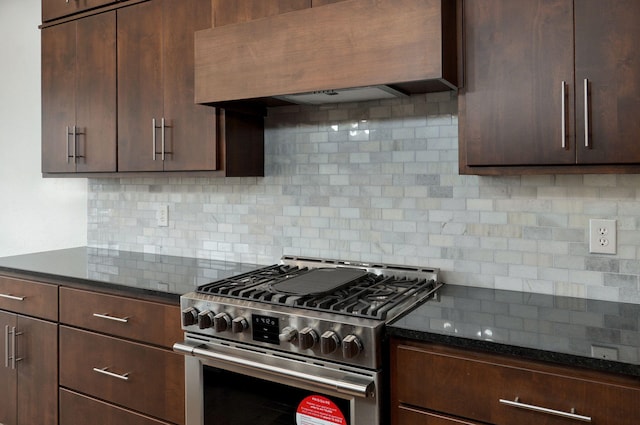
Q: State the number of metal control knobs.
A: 8